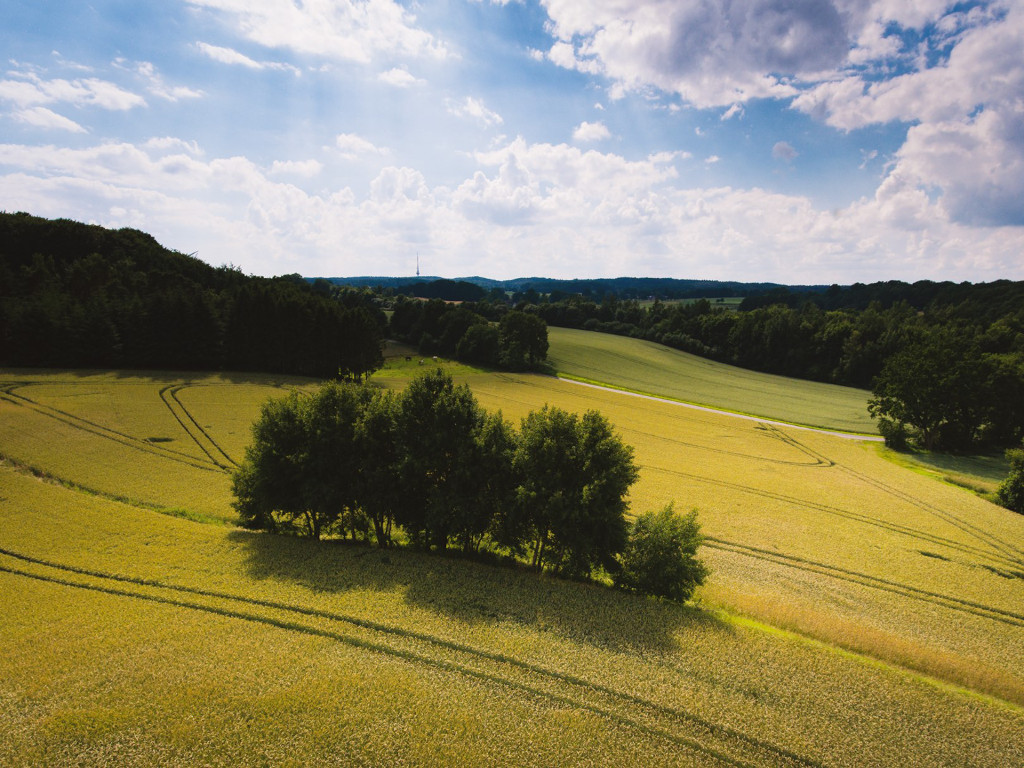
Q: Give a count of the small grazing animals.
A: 3